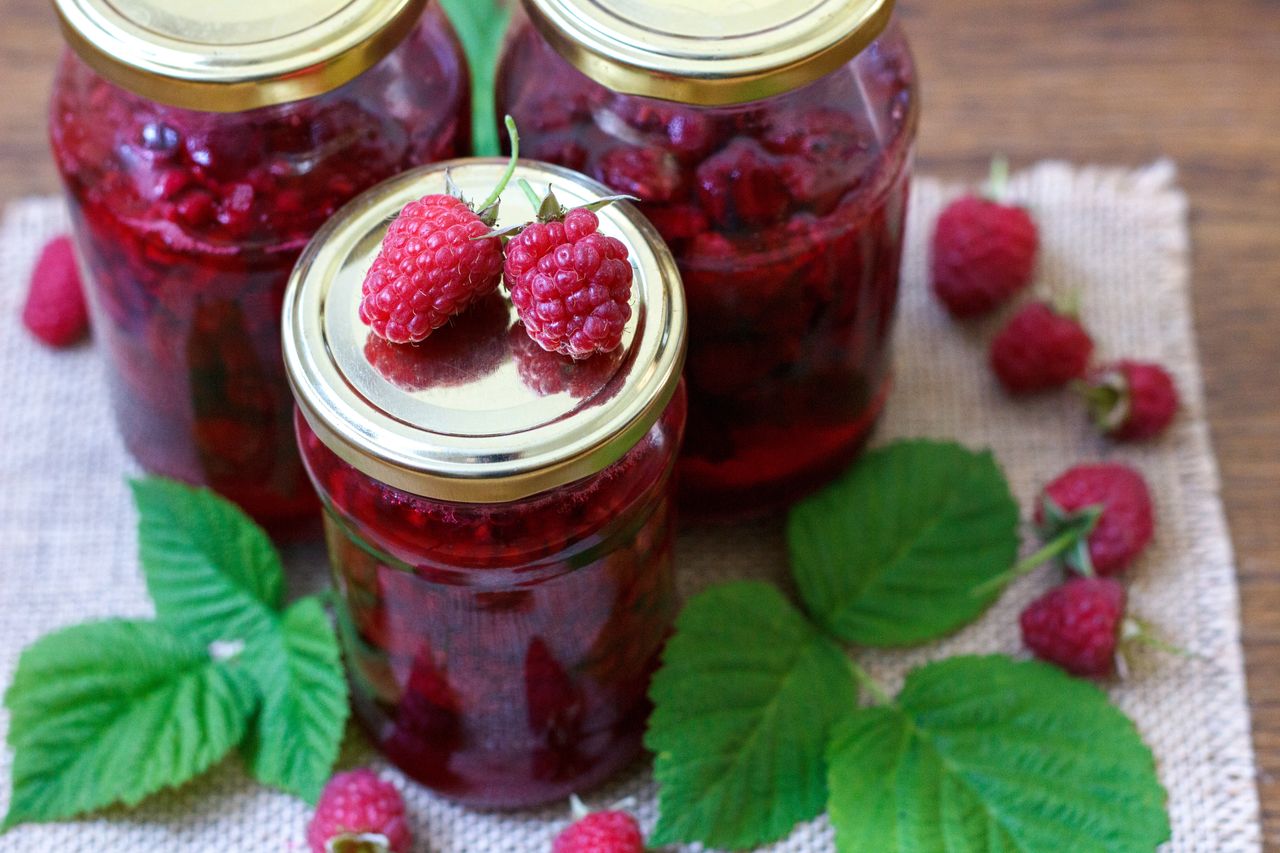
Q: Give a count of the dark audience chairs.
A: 0